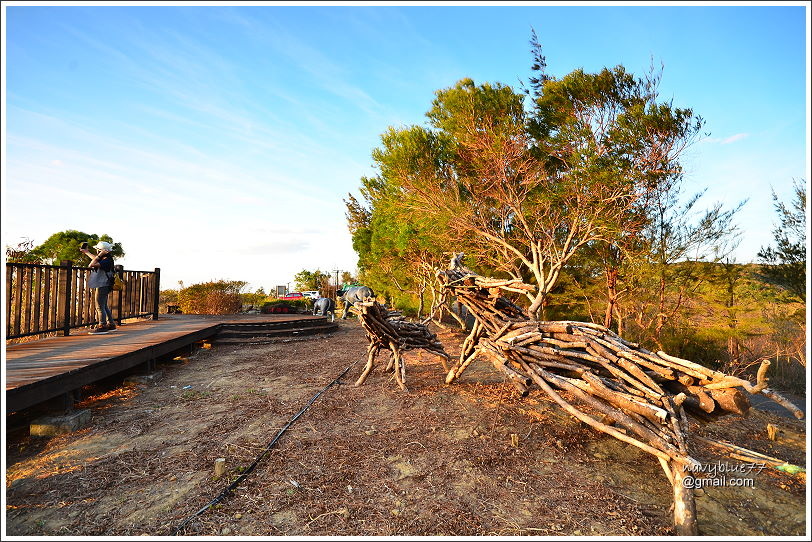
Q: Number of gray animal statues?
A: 2